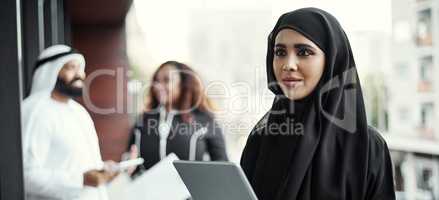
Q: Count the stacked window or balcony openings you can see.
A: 3